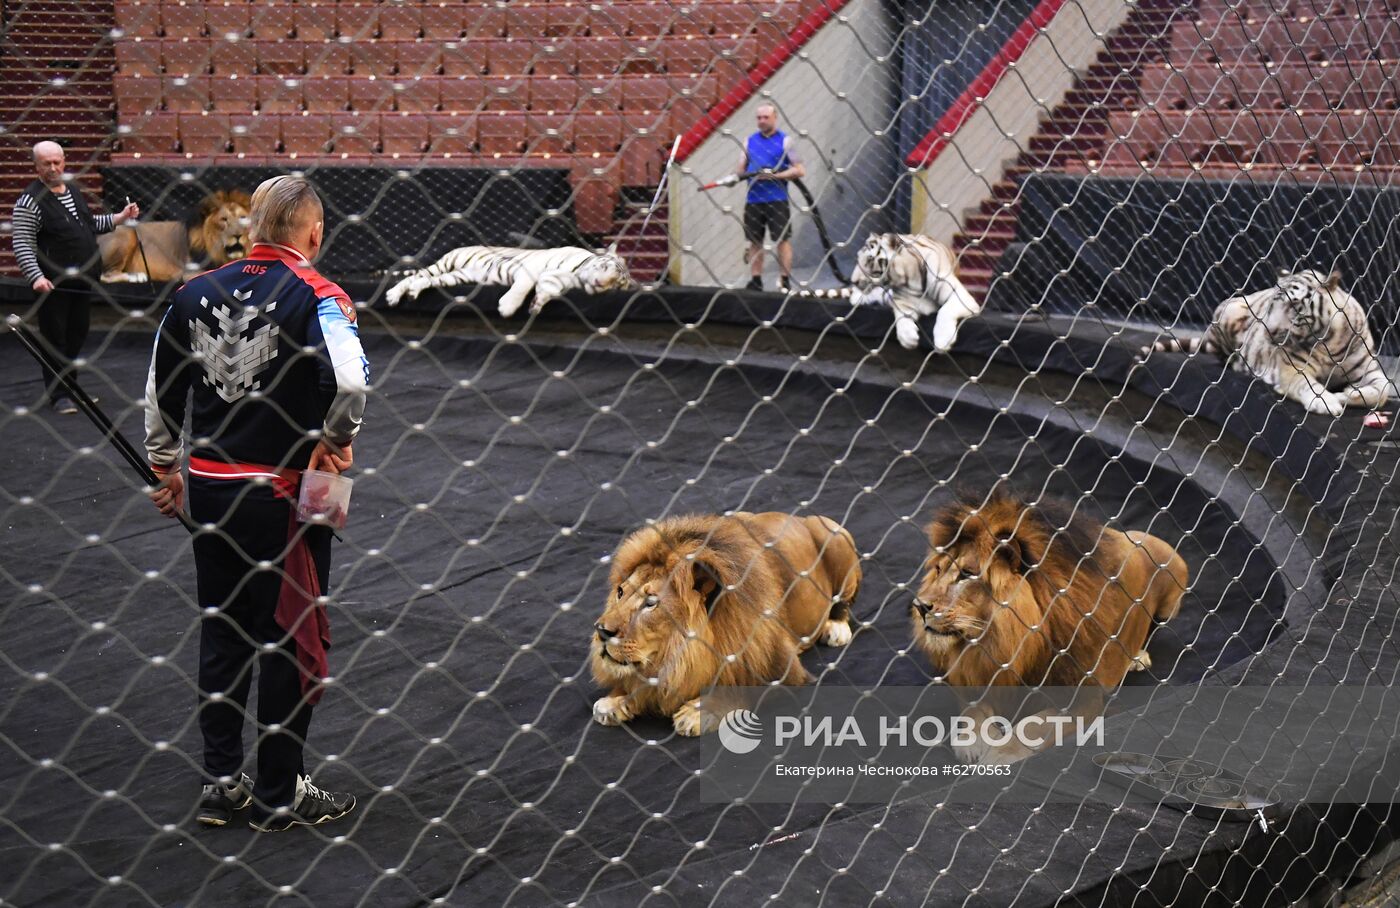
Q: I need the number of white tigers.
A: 3